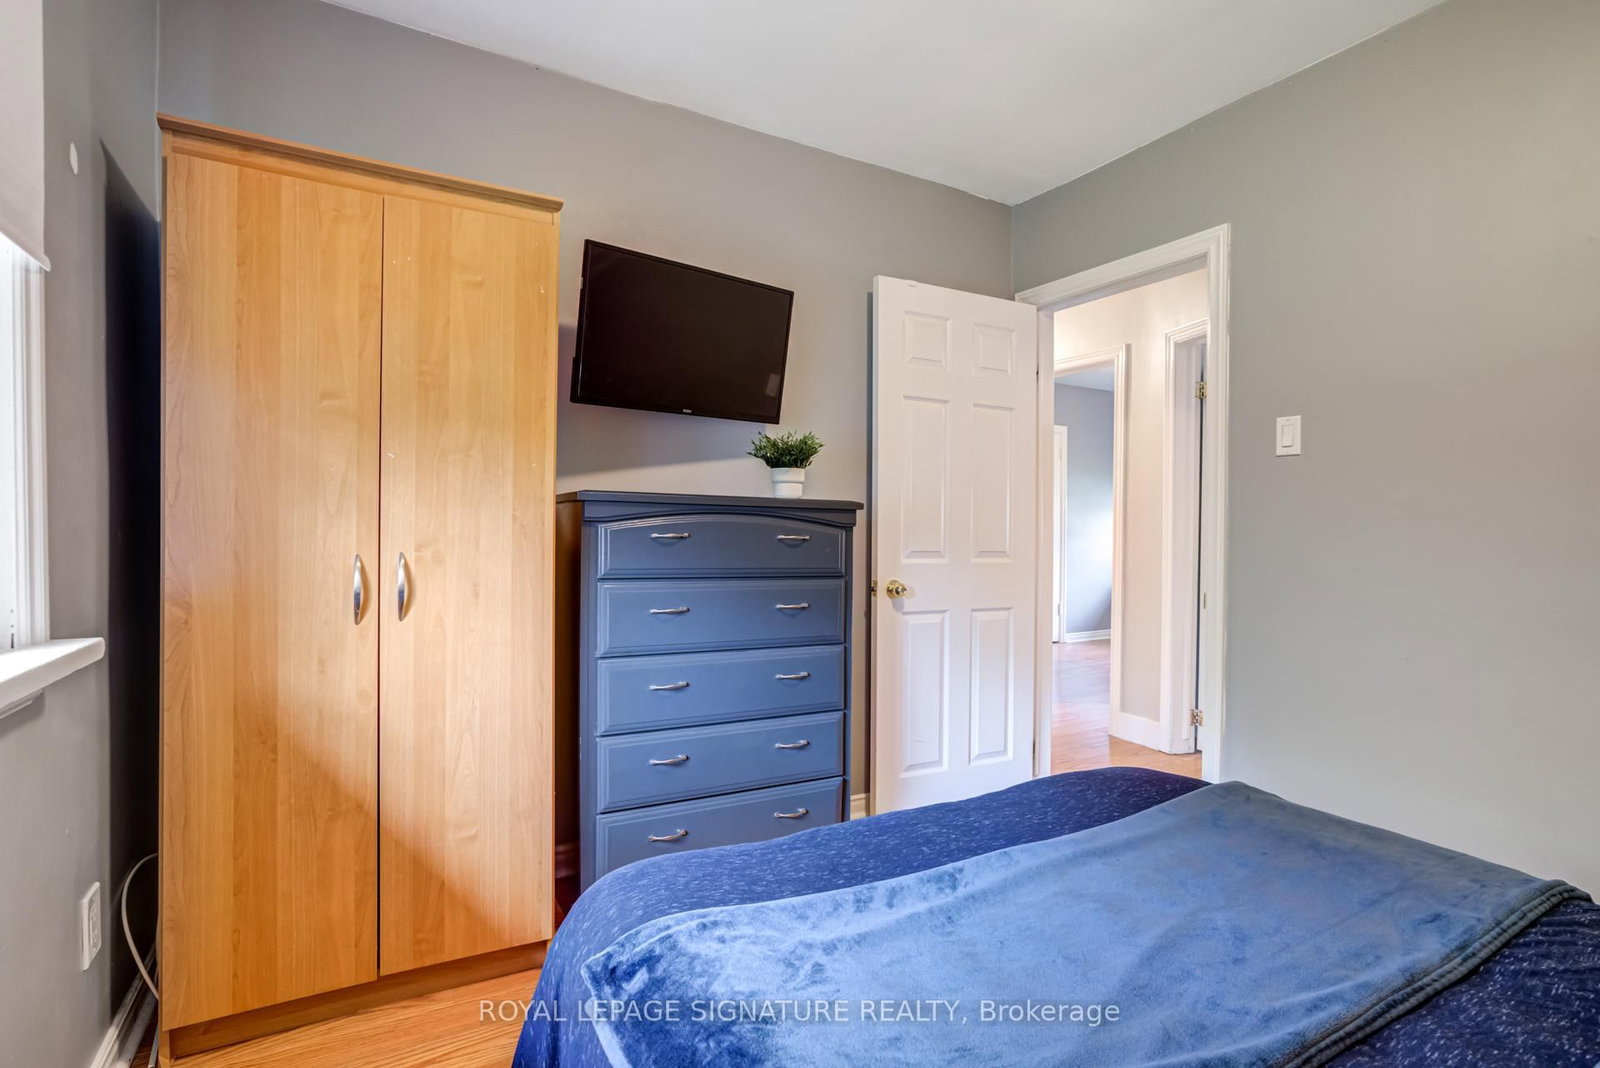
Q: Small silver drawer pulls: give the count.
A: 10